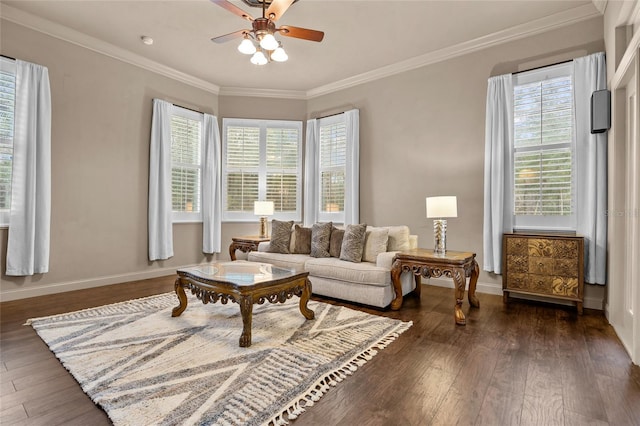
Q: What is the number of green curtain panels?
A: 0